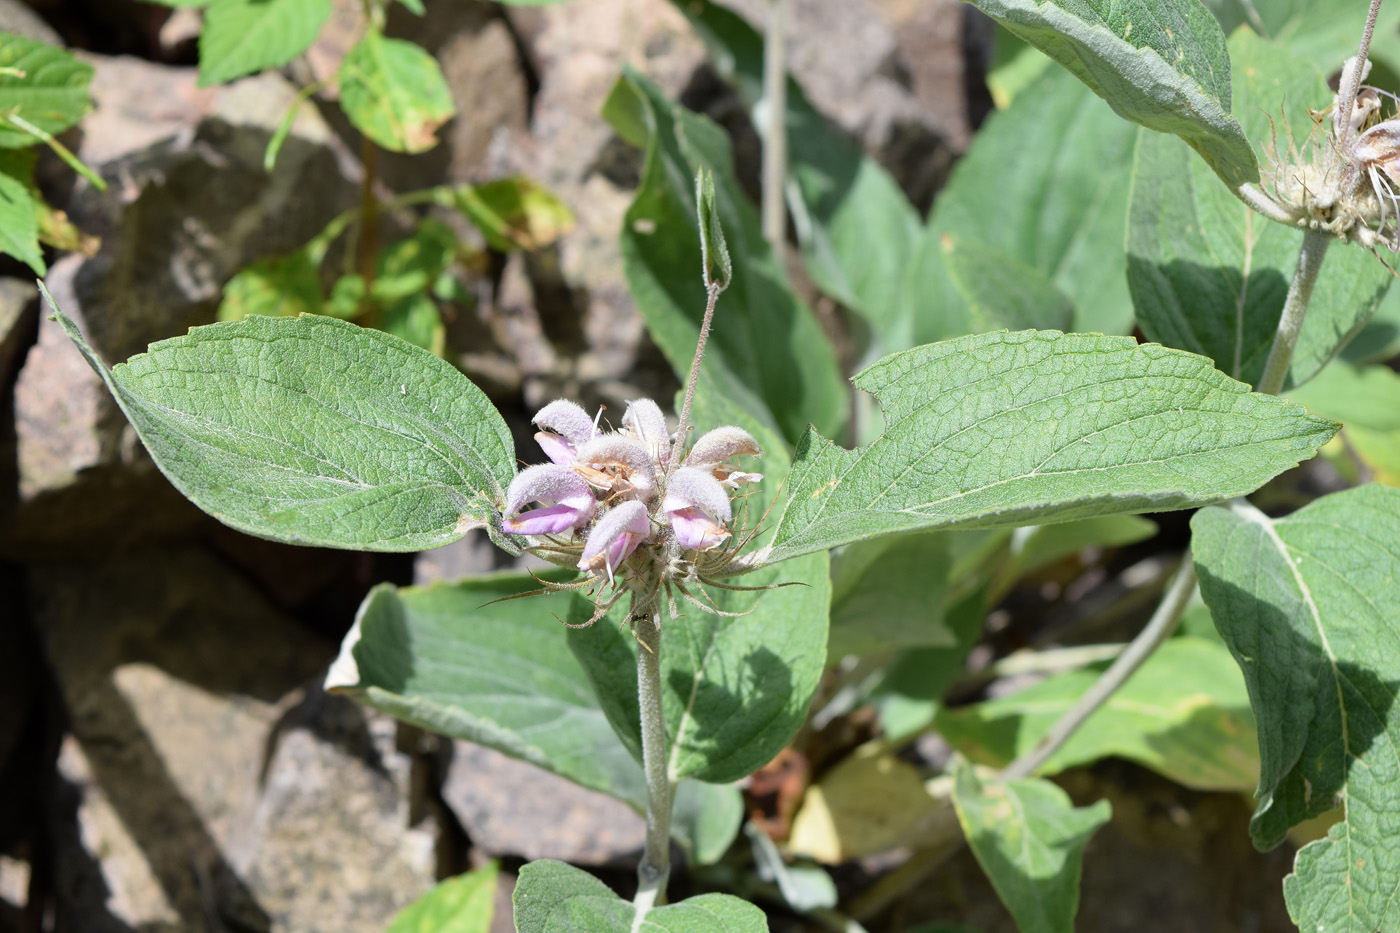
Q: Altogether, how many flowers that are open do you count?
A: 7